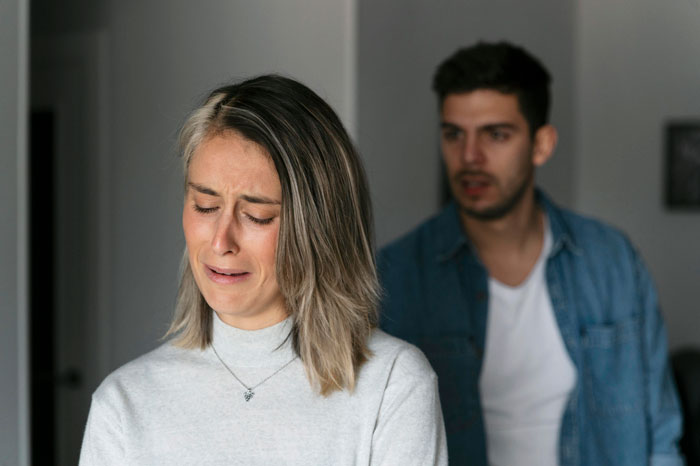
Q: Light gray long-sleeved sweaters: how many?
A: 1